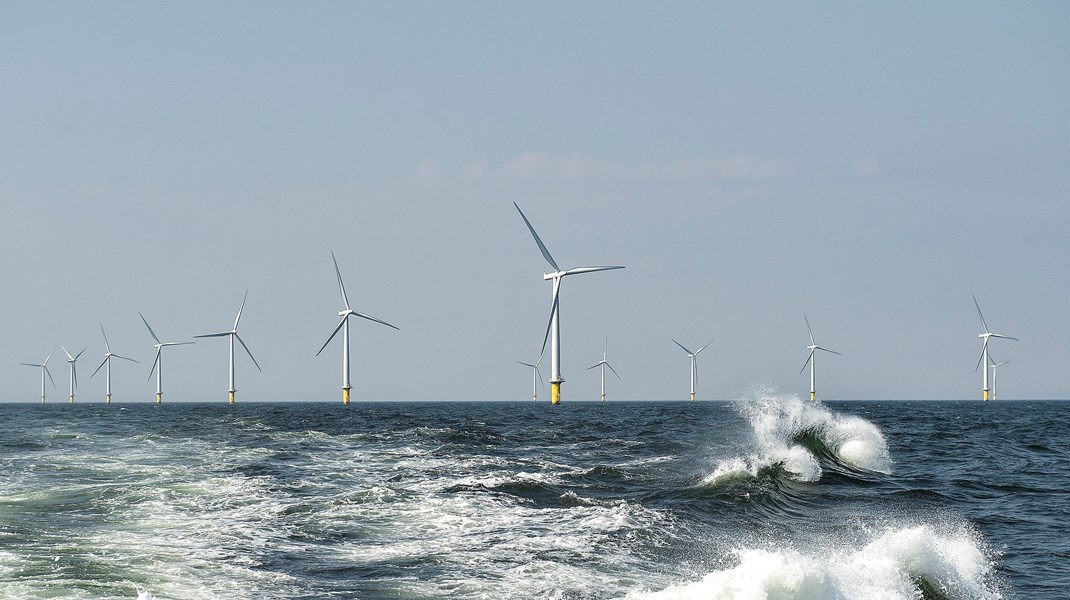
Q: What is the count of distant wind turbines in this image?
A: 13